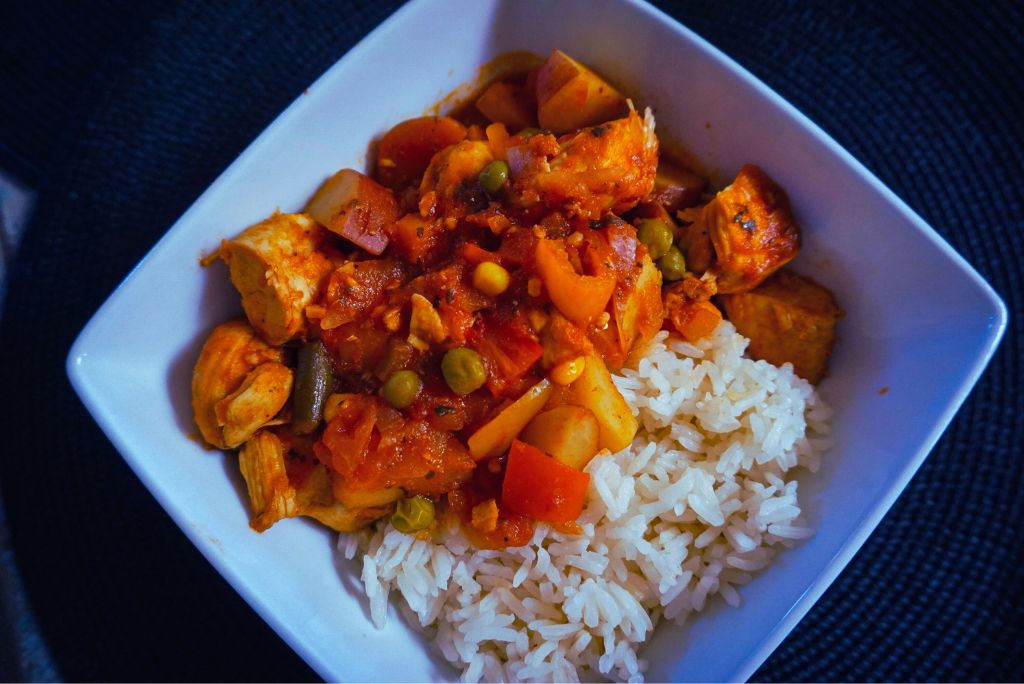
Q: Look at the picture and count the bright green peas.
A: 6